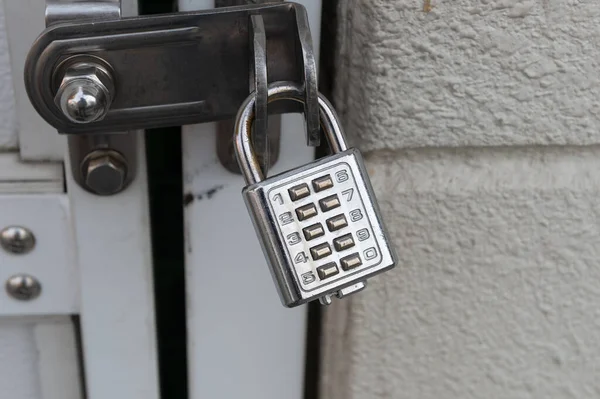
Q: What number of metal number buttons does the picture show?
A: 10